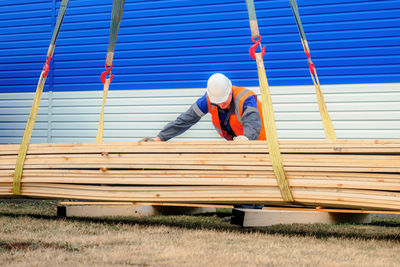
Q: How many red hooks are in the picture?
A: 4